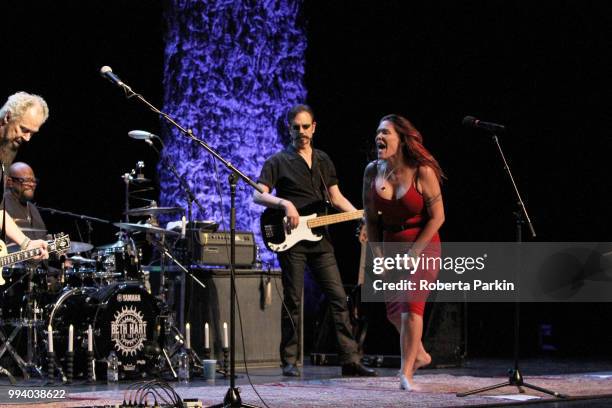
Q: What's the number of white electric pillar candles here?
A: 6